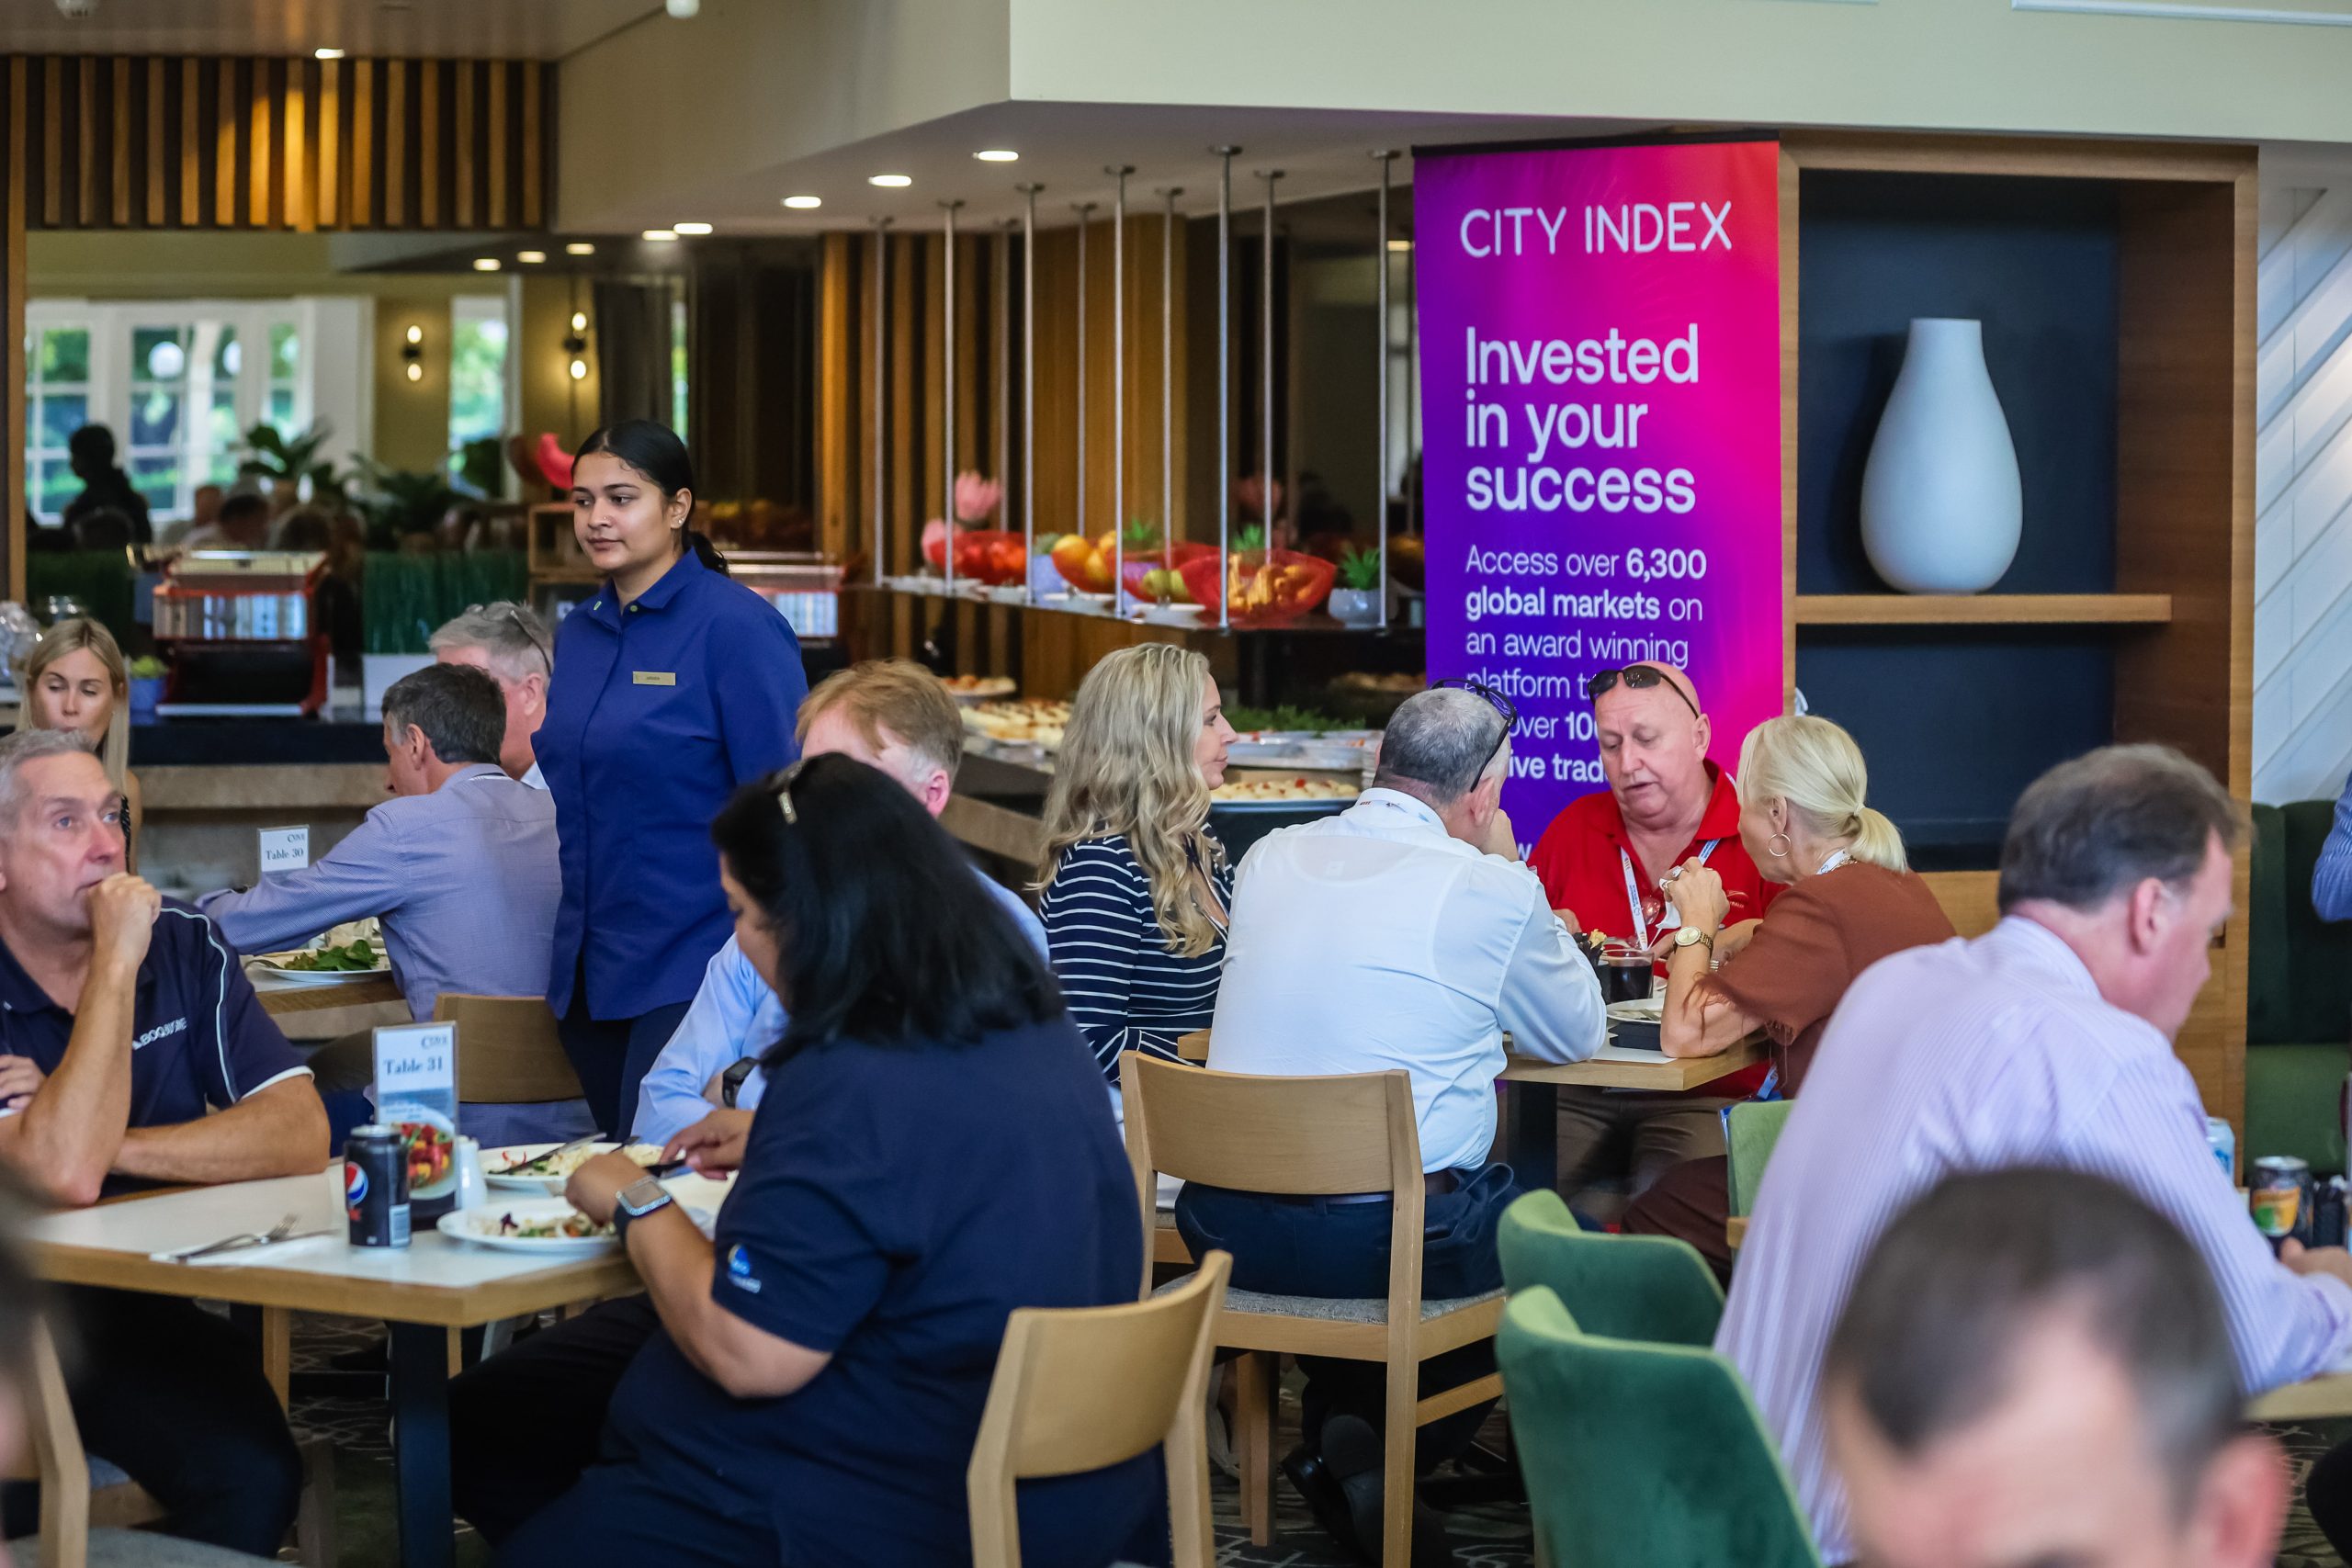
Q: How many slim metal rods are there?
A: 10